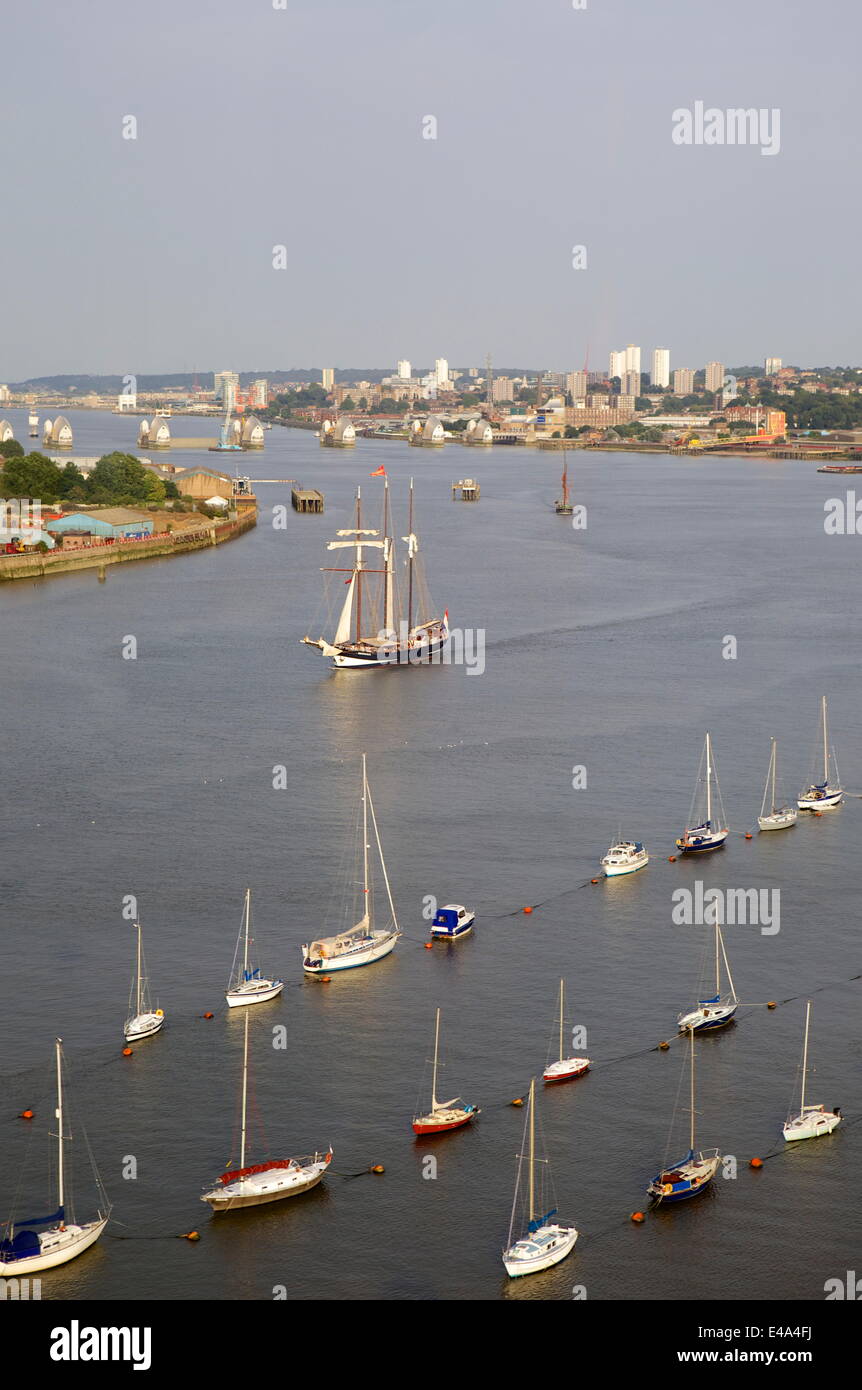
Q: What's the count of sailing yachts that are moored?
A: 14